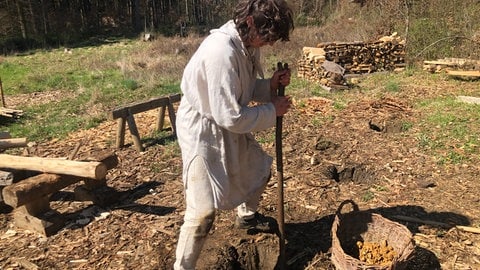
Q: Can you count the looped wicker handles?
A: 1